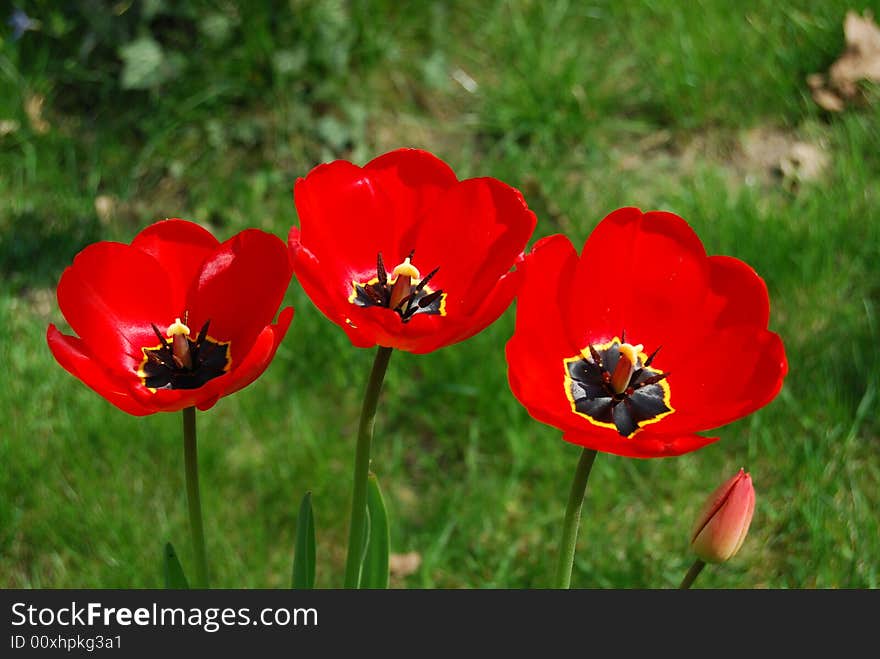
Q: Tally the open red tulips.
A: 3